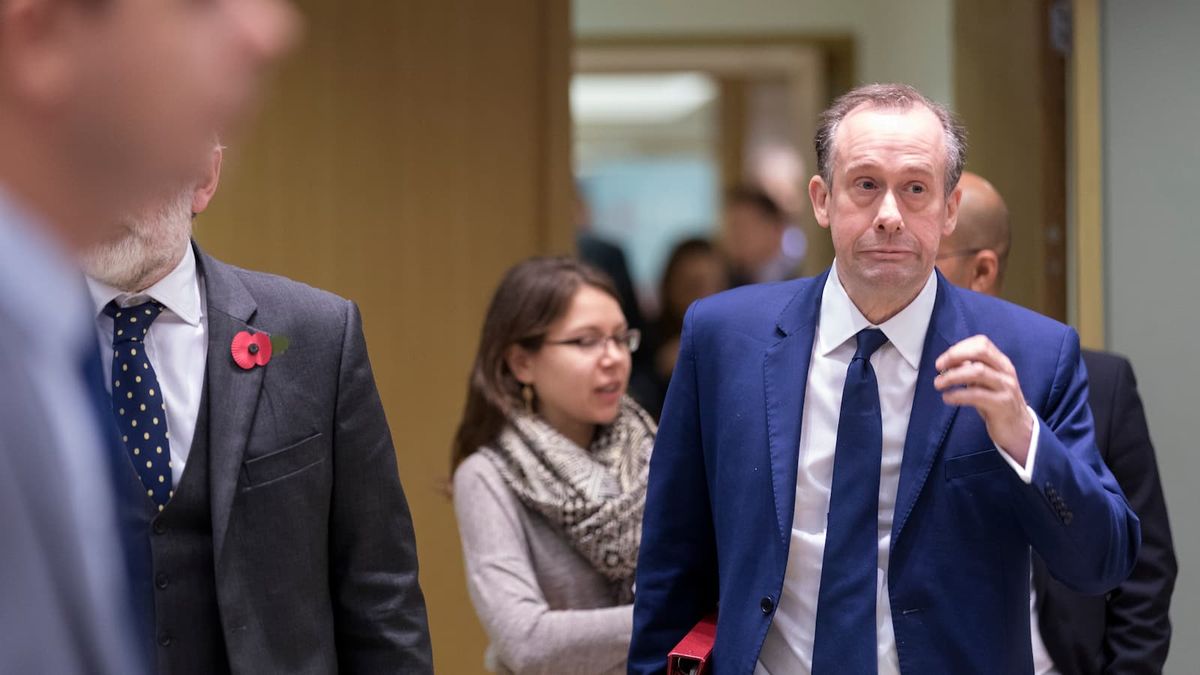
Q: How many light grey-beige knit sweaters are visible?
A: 1